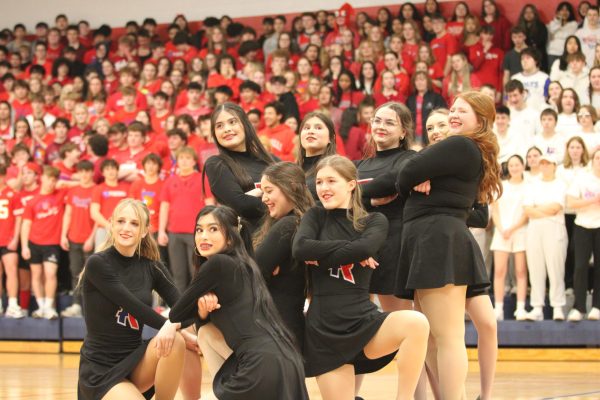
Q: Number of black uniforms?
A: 9